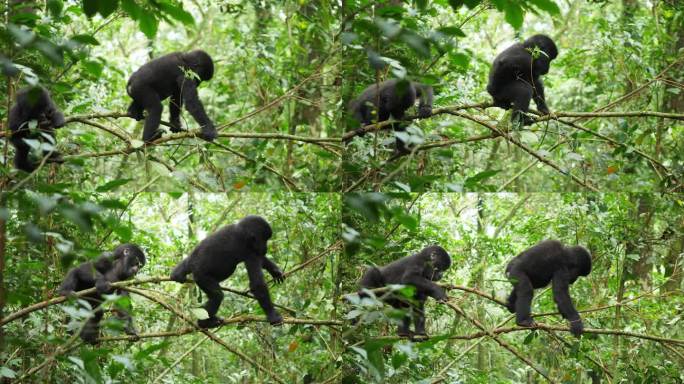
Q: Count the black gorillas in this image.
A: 8